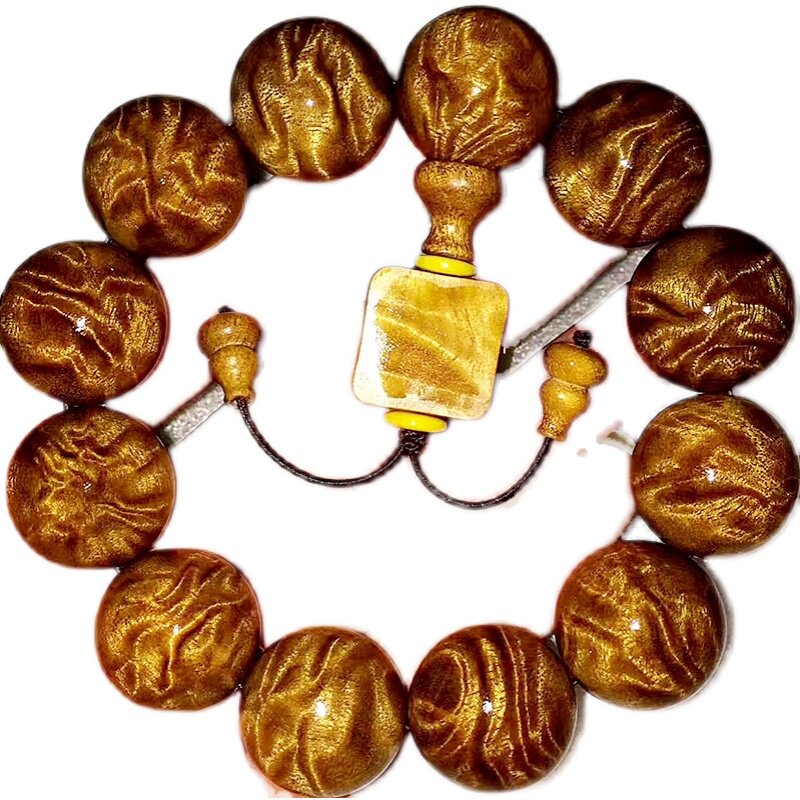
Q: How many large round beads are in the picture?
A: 12